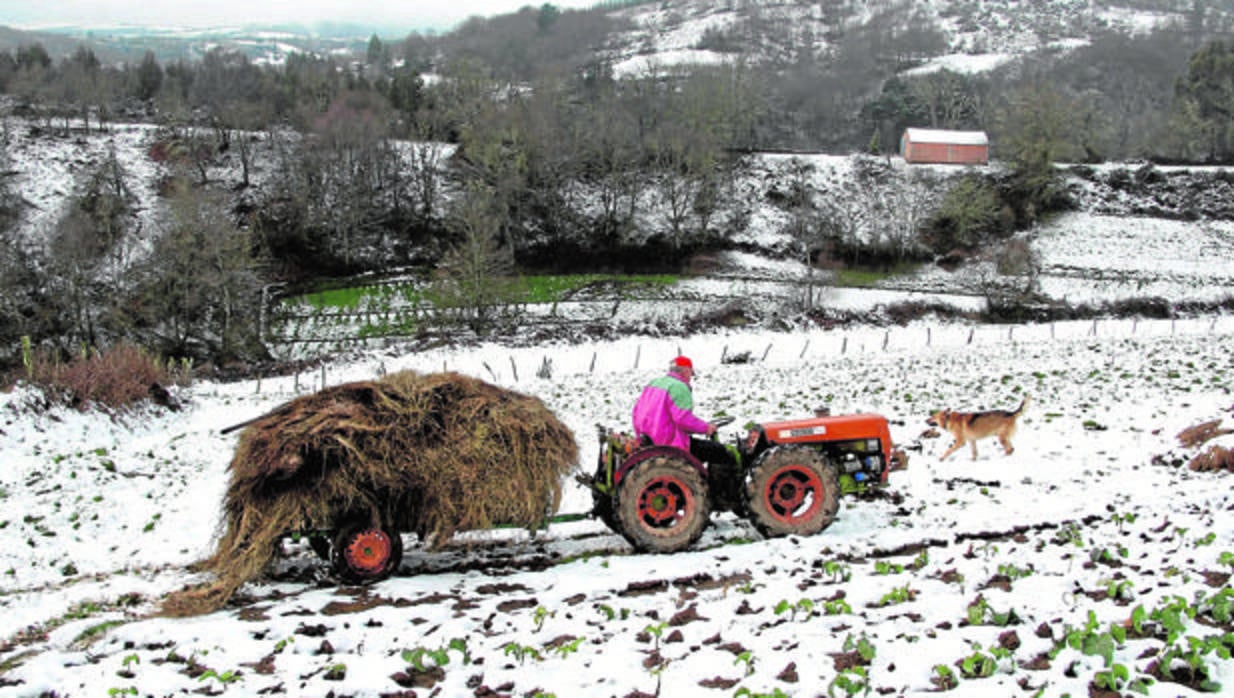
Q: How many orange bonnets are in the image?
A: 1